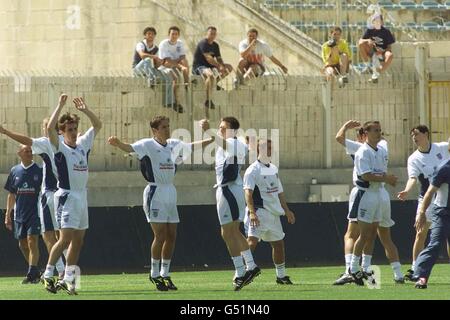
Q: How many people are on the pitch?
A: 10